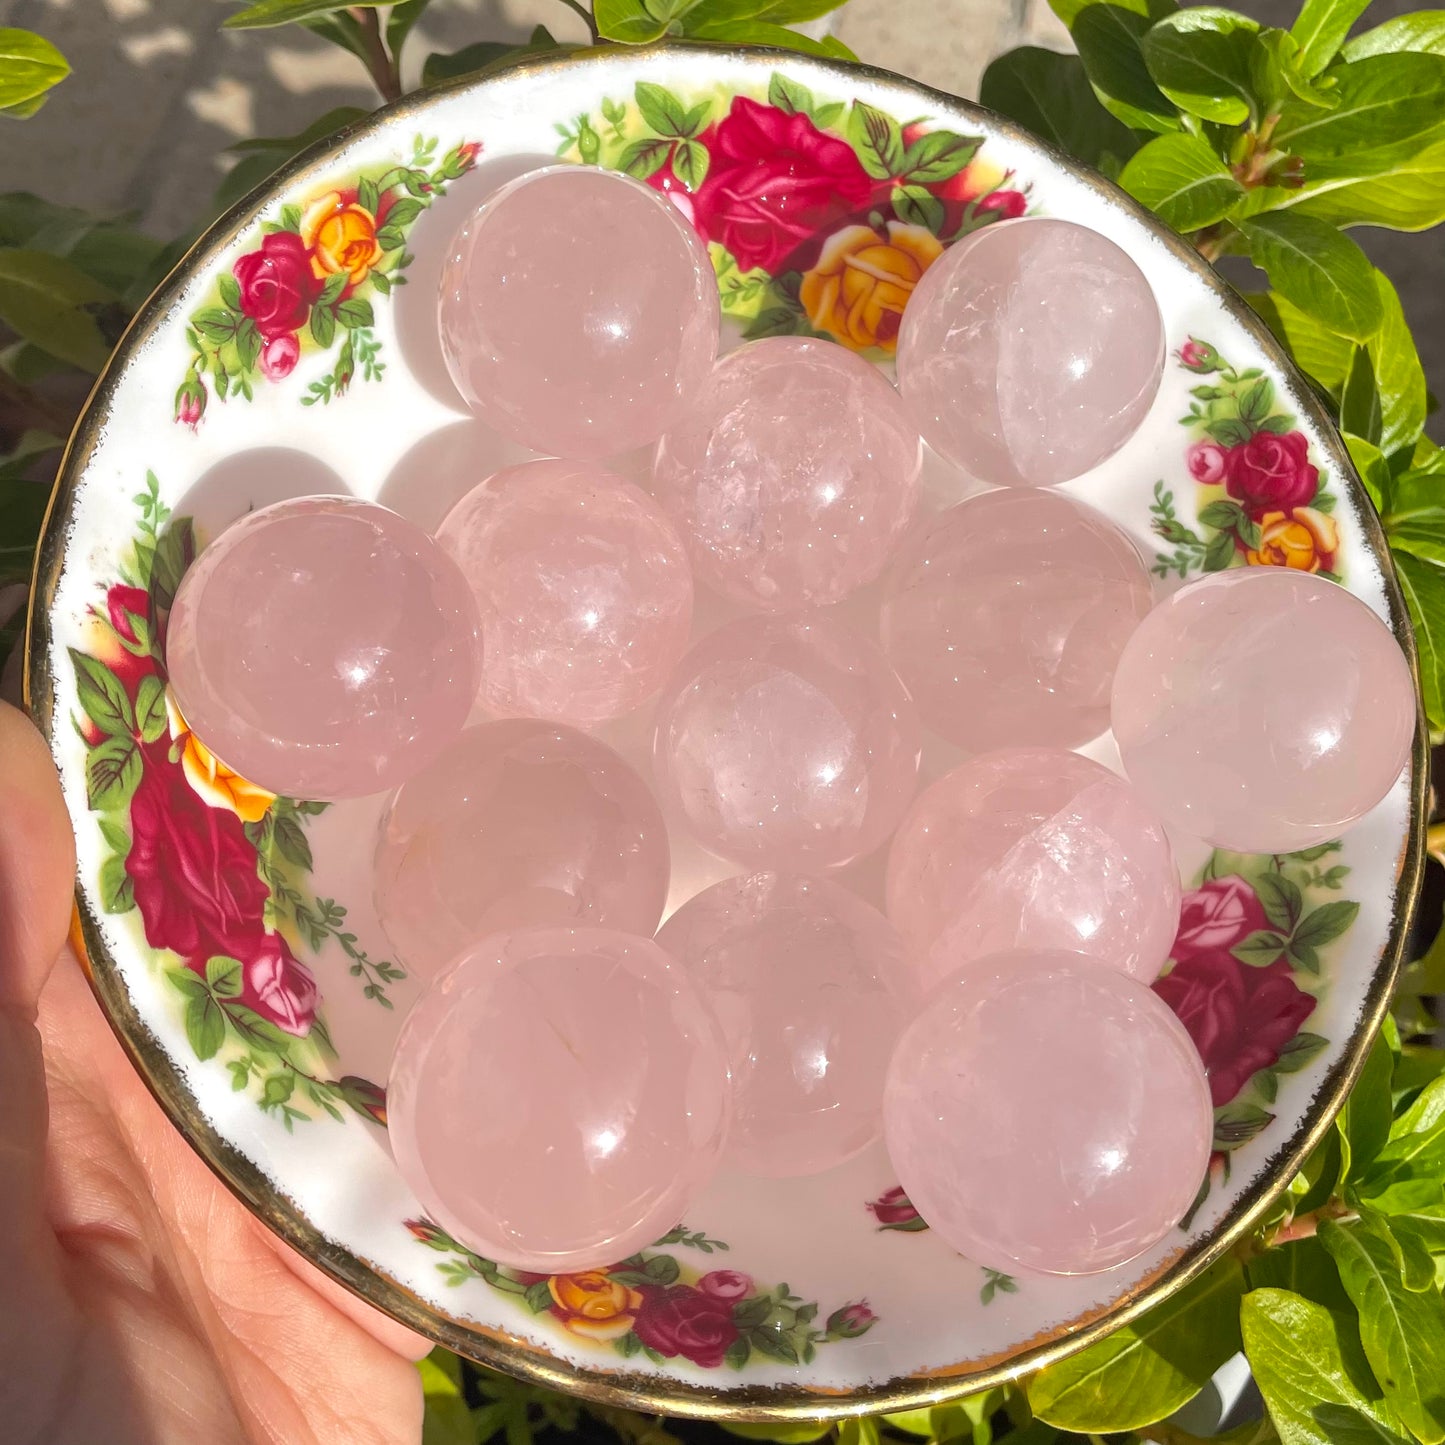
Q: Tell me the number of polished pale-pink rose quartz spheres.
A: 13